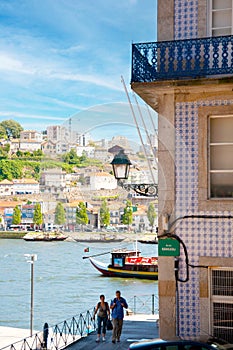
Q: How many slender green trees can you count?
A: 7